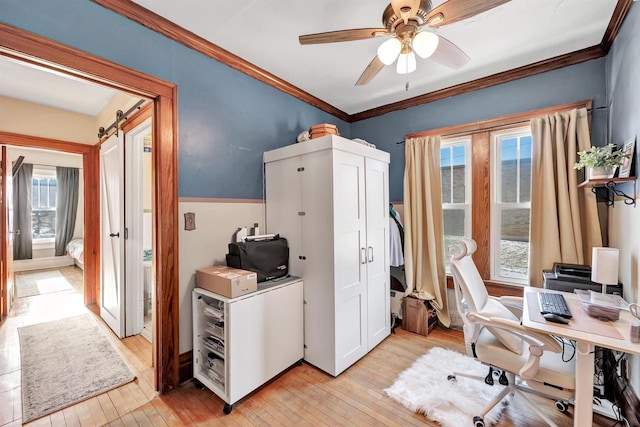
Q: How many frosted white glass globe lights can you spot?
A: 3